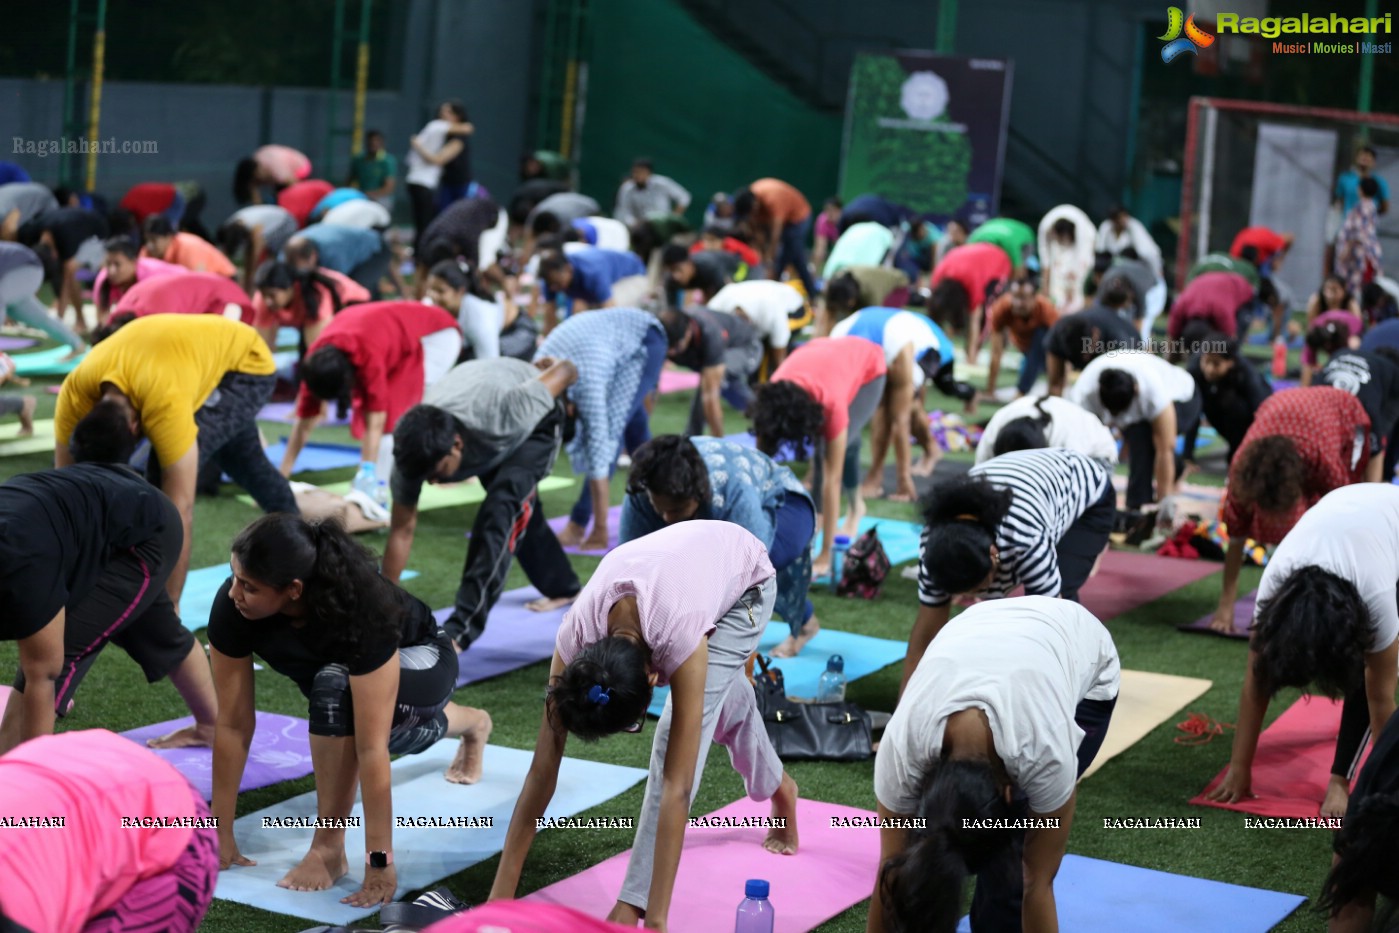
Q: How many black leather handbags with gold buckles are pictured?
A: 1